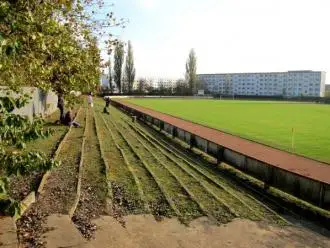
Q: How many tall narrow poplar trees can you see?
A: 3